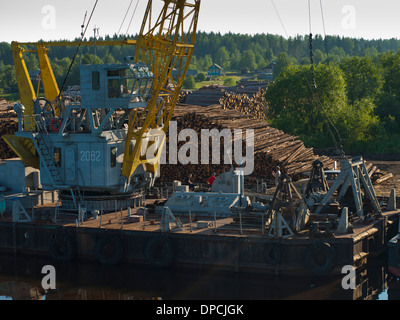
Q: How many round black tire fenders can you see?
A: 5